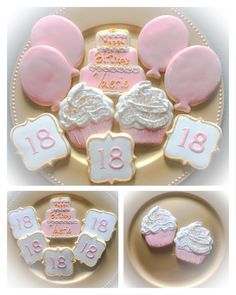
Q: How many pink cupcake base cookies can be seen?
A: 4